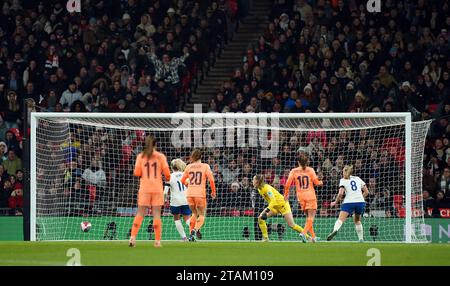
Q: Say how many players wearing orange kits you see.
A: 3